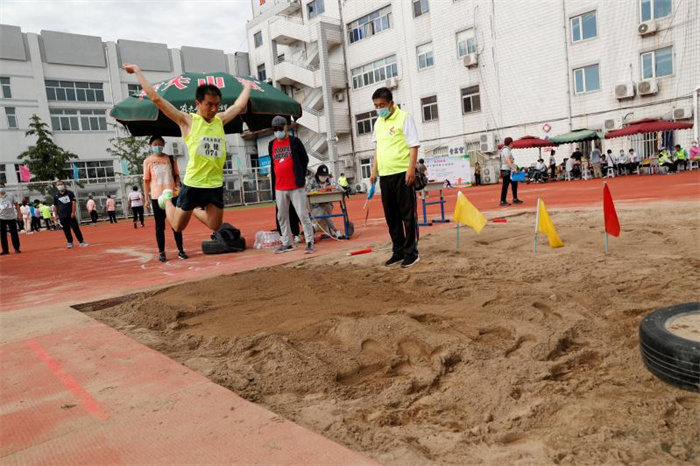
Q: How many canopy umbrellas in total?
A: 4